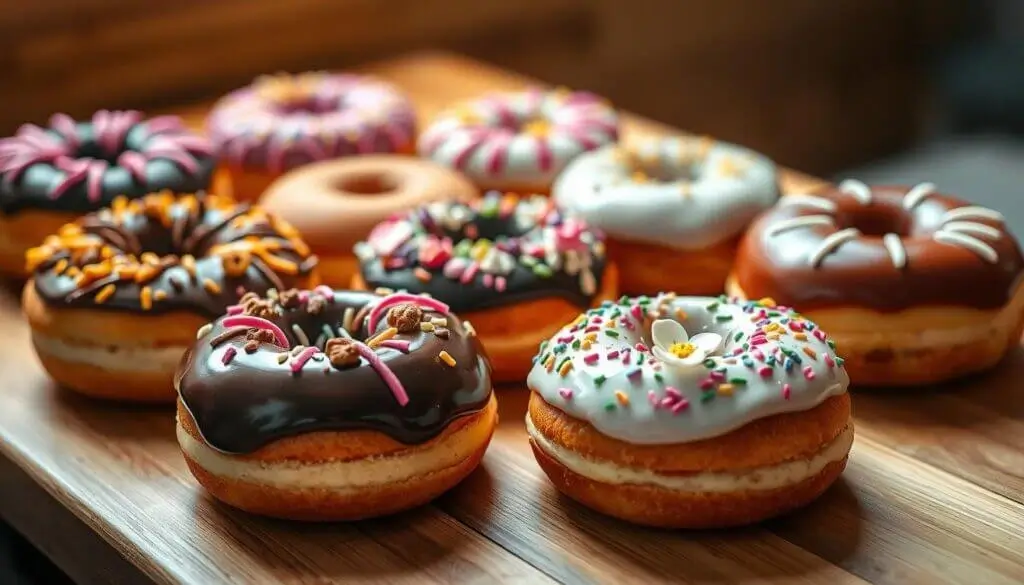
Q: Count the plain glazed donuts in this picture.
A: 1